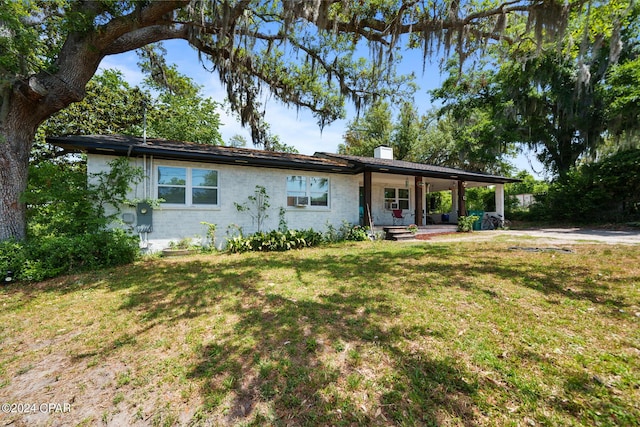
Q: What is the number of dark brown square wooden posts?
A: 3